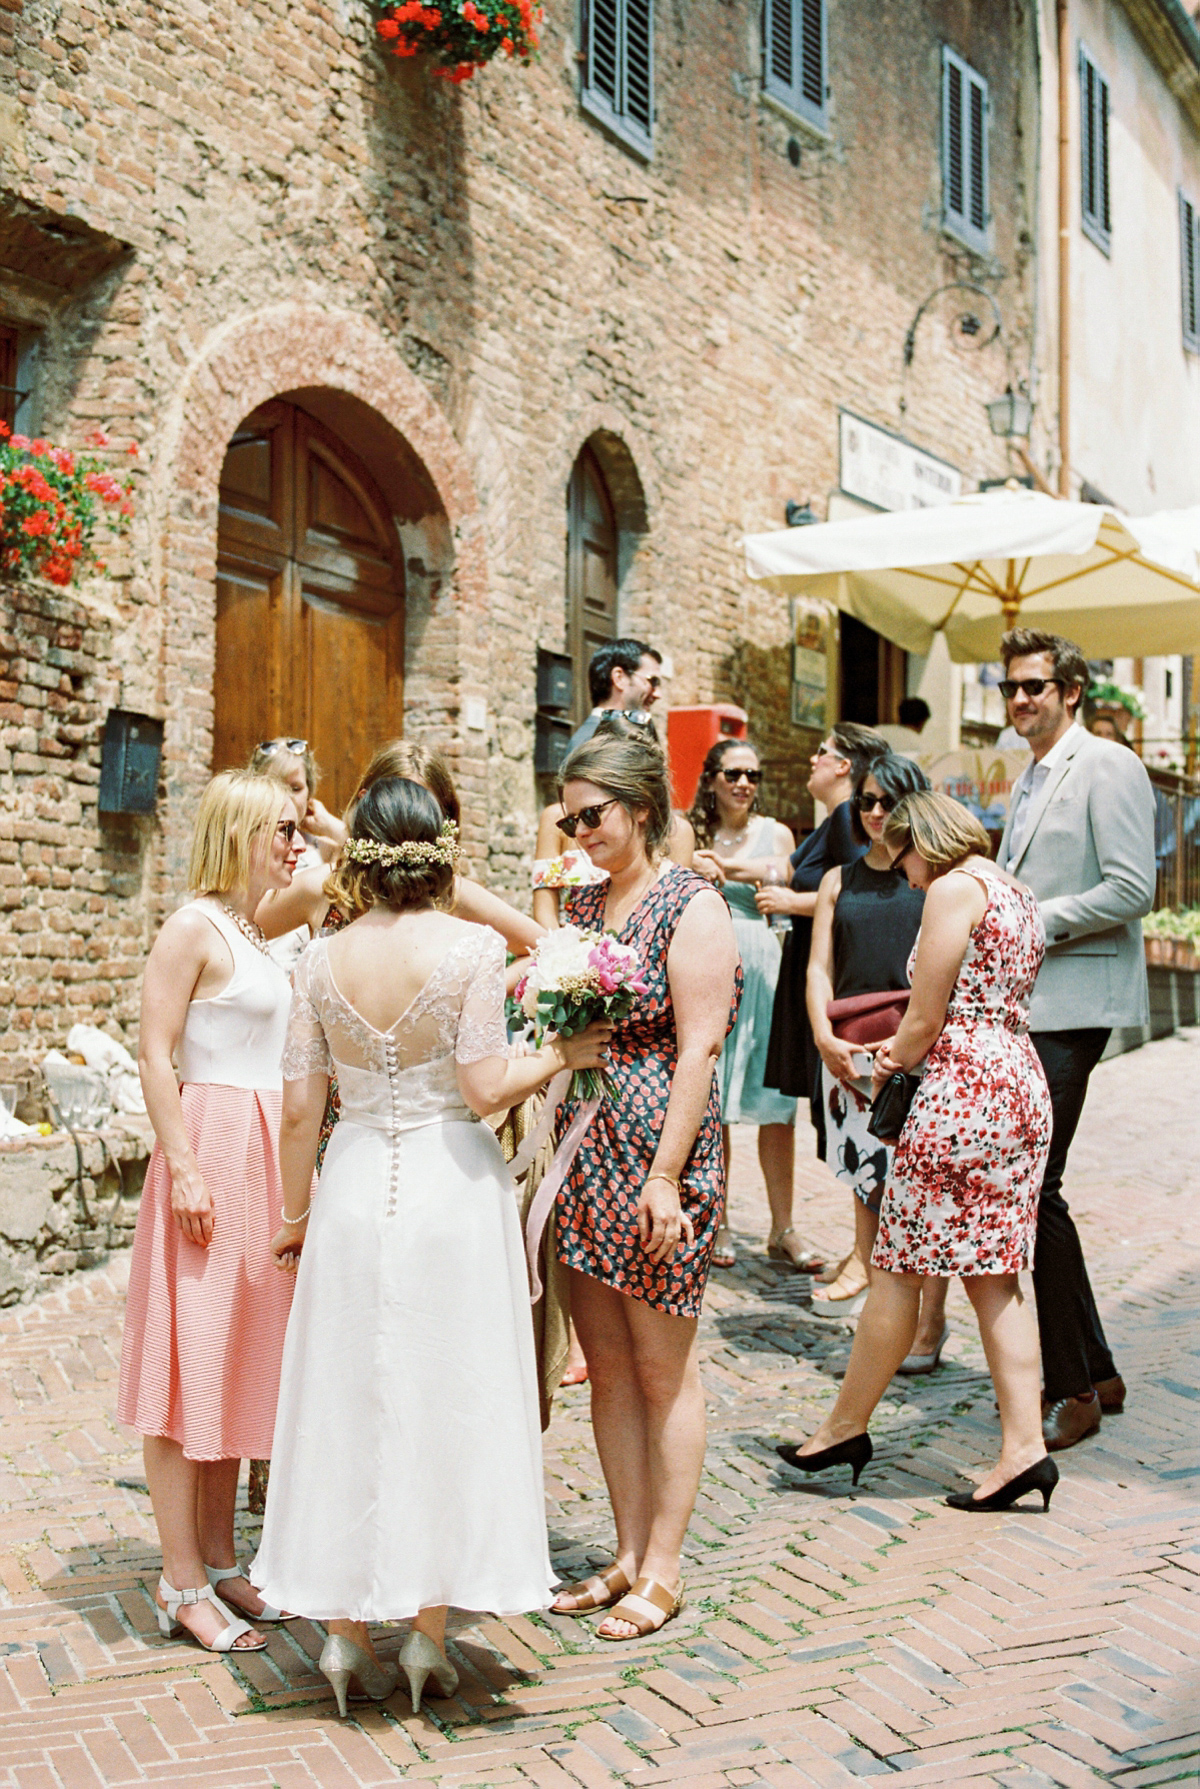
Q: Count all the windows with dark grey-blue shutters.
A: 5